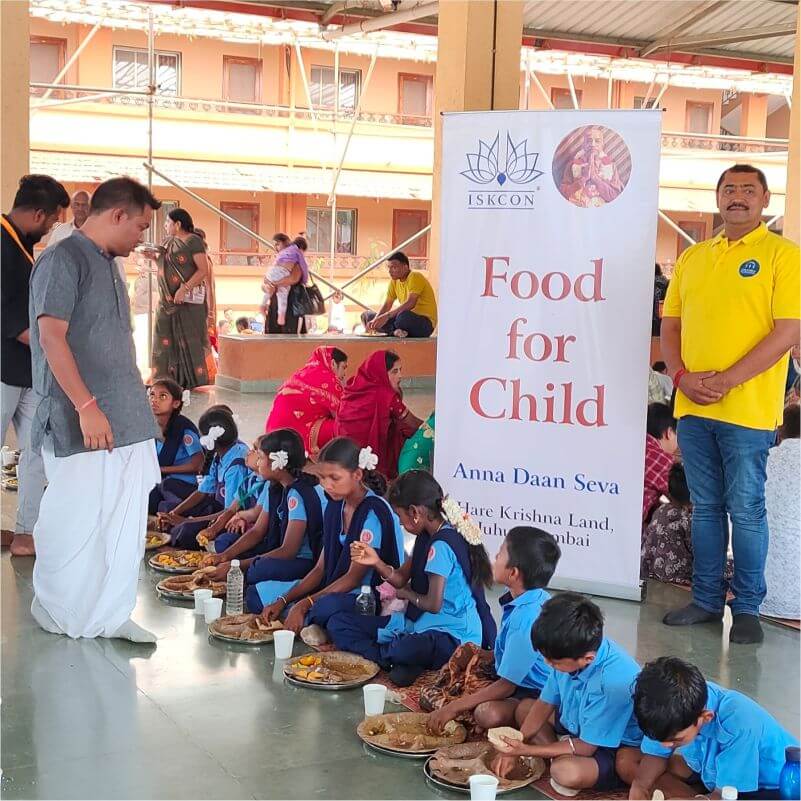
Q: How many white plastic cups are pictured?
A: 5